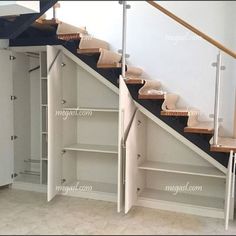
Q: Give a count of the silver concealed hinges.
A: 11